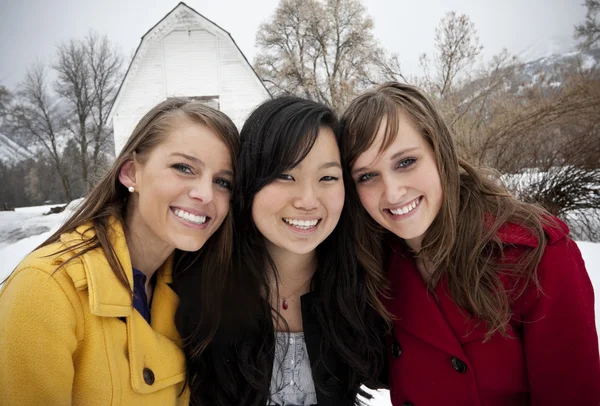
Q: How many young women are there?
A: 3